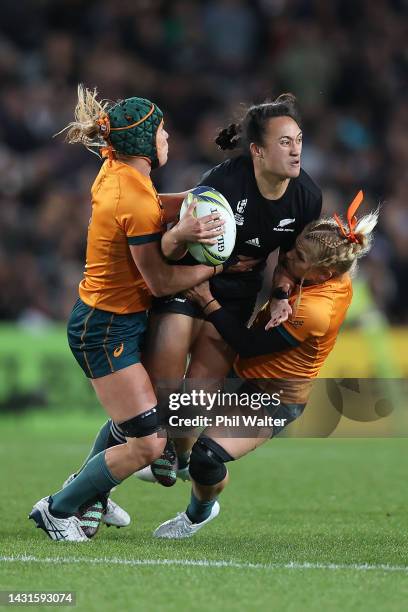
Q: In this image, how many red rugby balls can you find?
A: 0